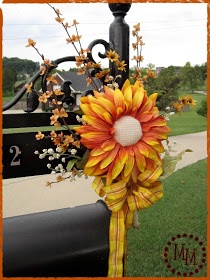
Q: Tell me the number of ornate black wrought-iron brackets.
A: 1